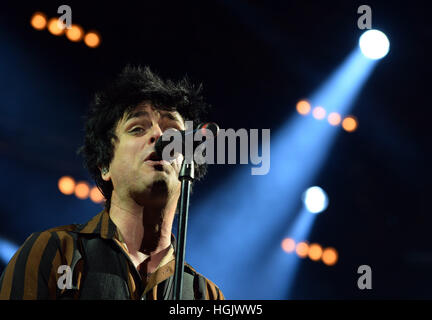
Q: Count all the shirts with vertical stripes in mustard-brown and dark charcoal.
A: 1